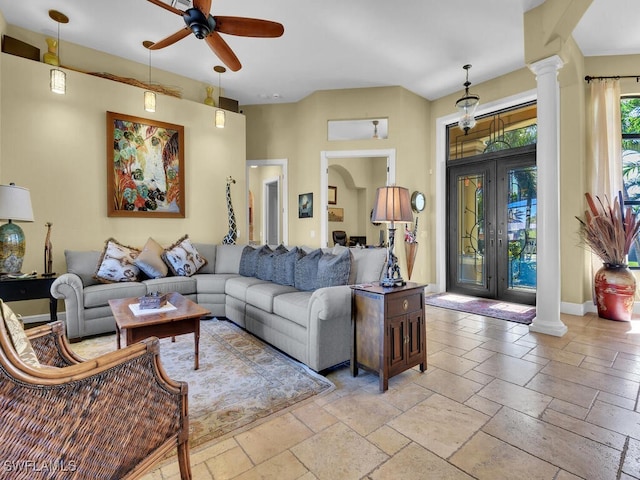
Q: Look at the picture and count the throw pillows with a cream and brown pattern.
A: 2